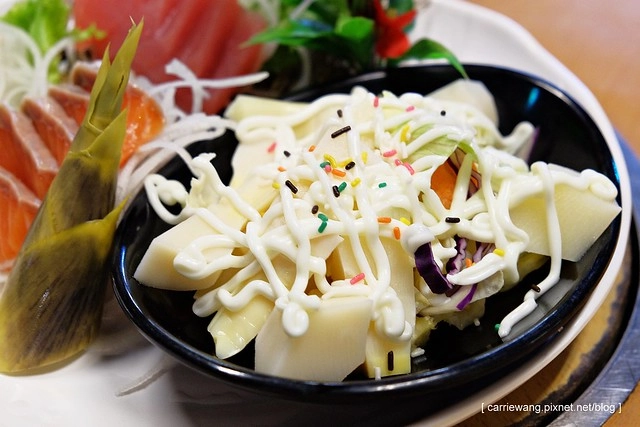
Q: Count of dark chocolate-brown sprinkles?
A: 11